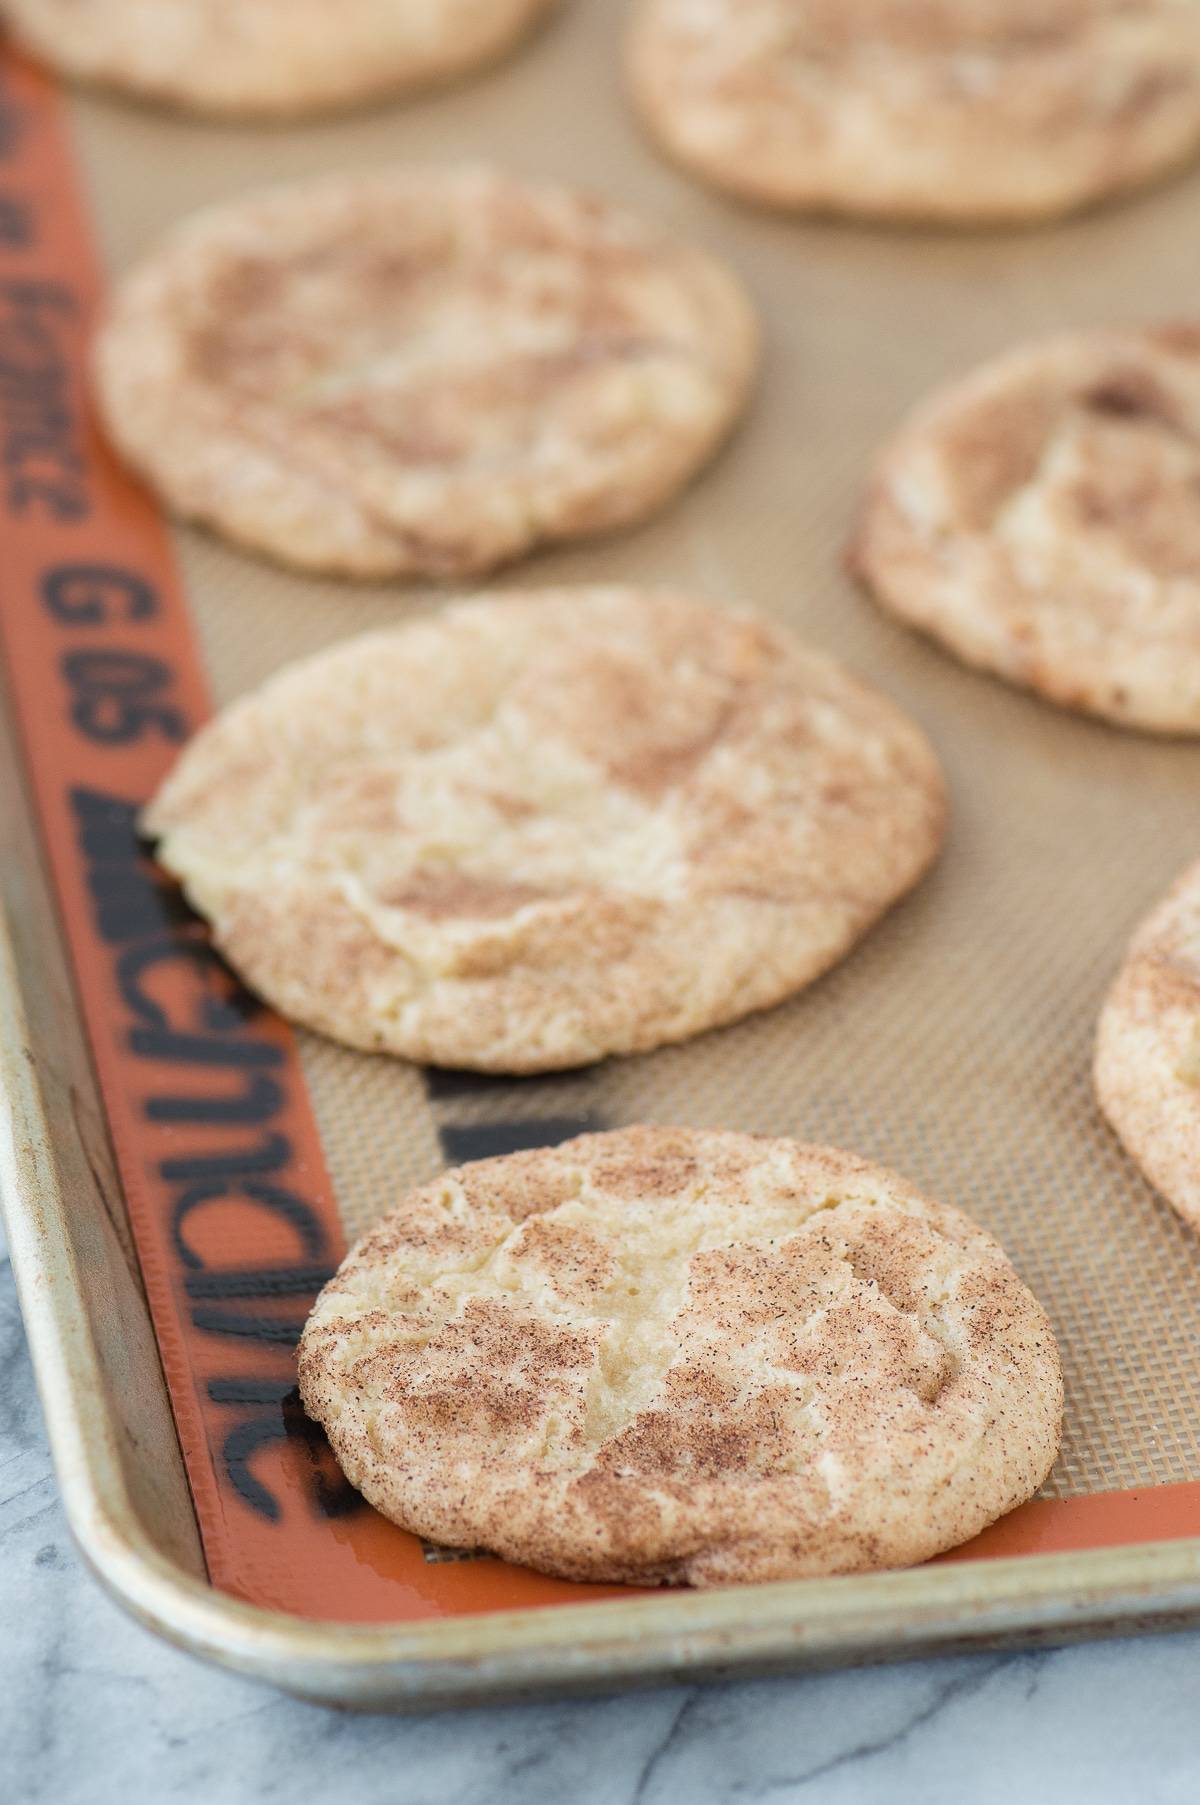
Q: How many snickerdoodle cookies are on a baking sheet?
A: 7